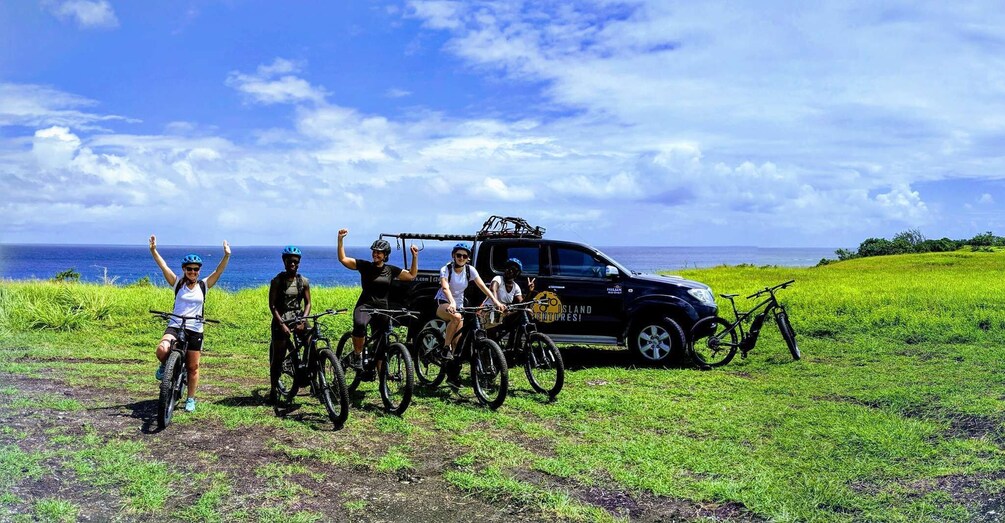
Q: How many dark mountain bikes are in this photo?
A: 6